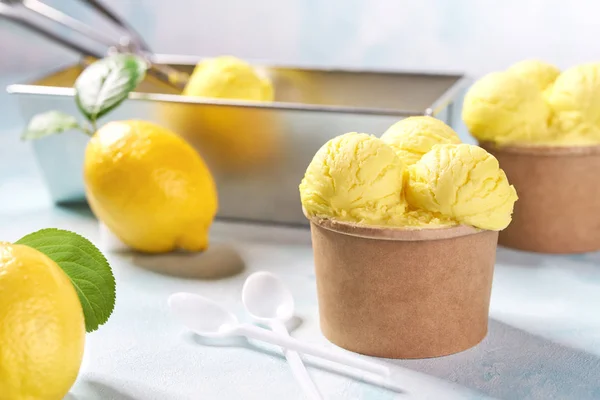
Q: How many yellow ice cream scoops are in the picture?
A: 7